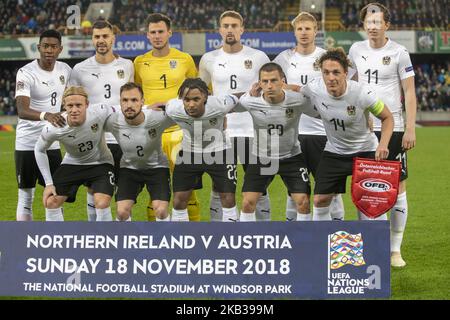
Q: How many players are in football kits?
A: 11